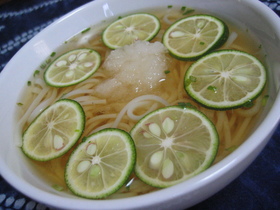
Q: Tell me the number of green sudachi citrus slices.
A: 7